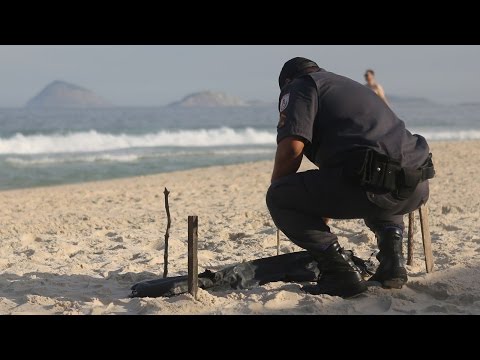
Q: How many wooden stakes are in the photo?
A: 5